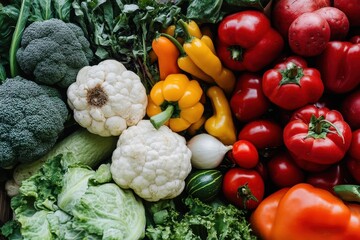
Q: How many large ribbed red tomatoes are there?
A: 2